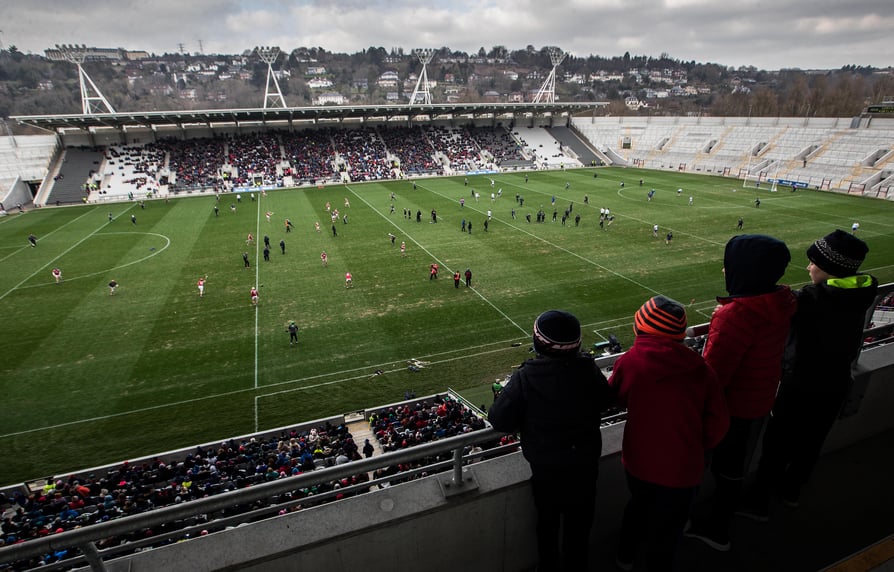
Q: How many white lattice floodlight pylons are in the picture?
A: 4